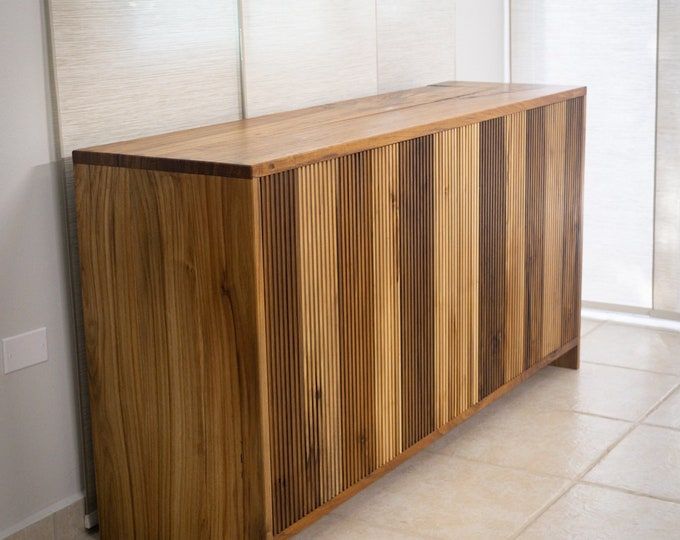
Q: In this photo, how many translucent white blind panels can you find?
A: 5